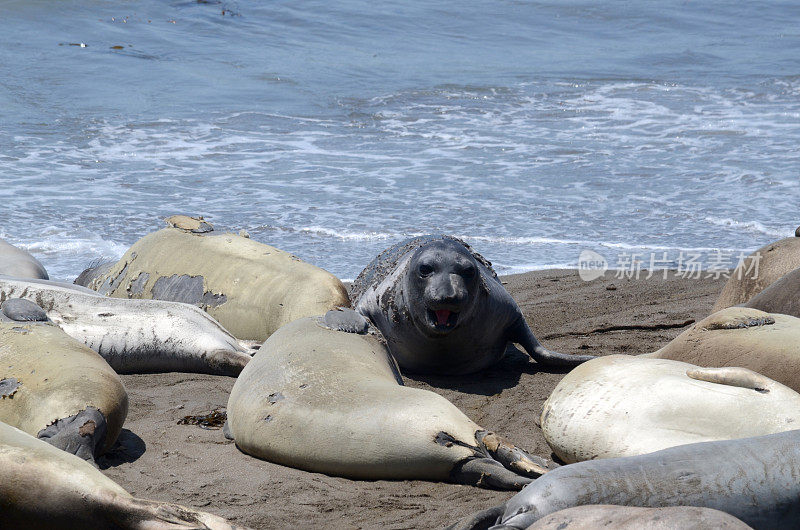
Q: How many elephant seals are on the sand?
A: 13